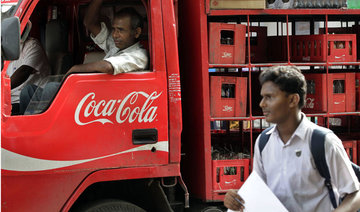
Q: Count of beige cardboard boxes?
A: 1